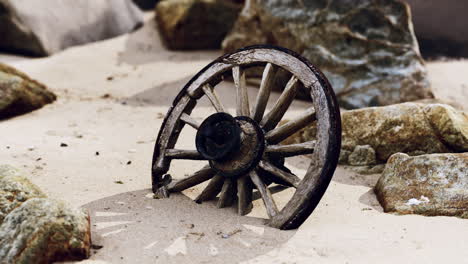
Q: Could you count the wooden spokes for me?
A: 14